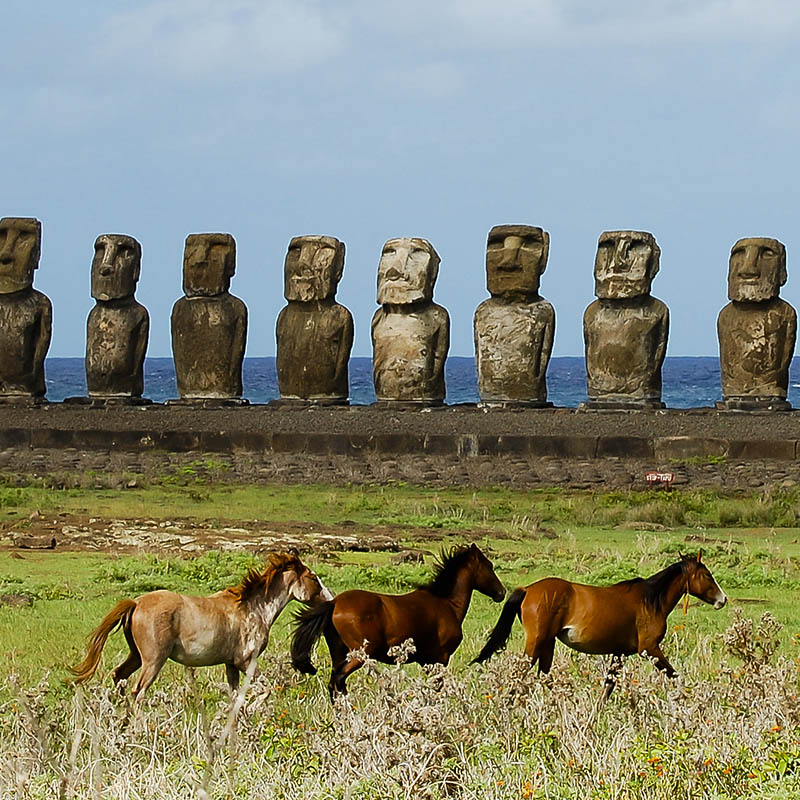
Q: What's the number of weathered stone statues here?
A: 8